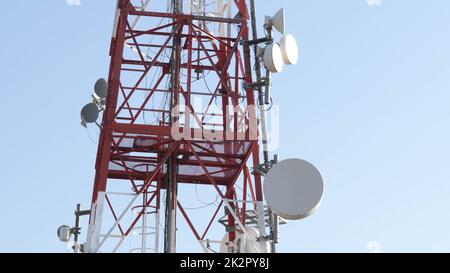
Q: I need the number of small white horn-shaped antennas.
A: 1